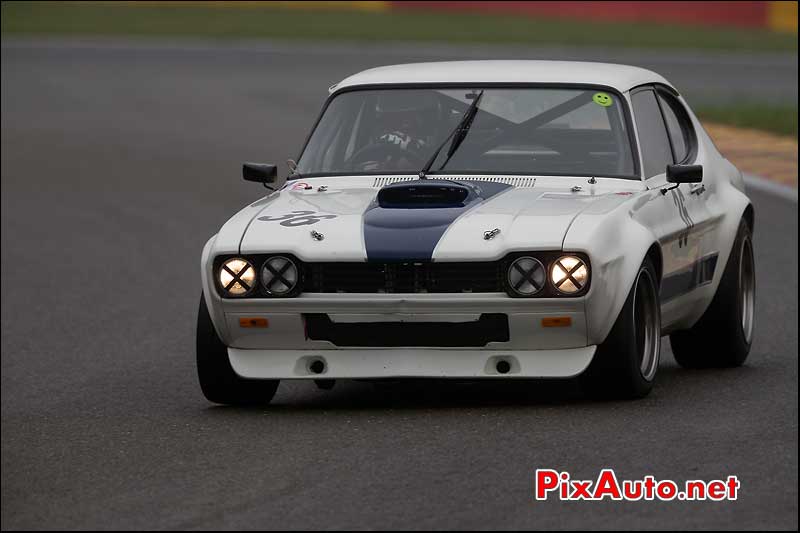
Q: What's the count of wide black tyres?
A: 3